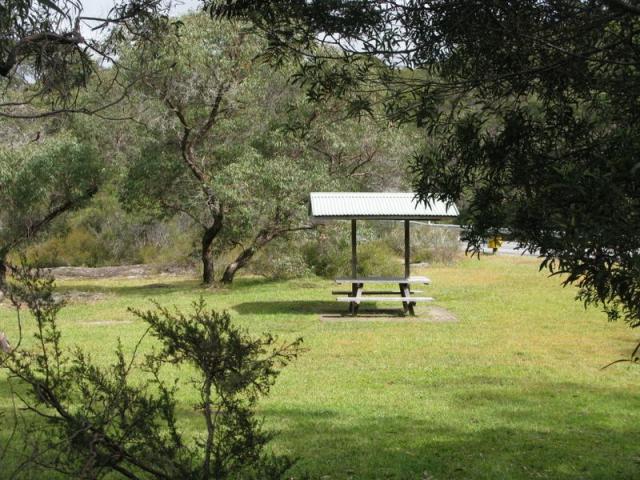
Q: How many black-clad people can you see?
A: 0